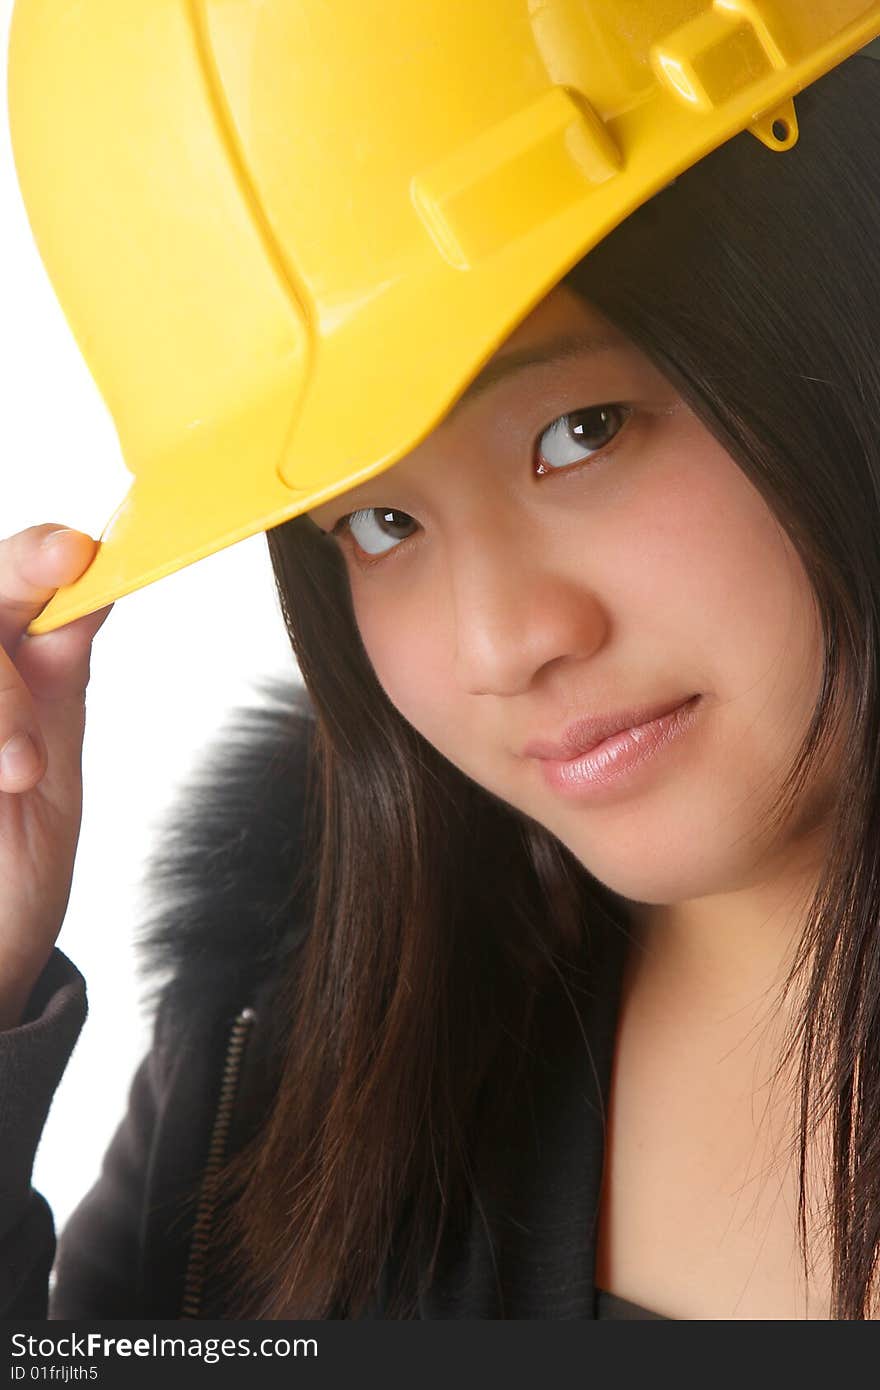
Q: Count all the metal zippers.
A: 1